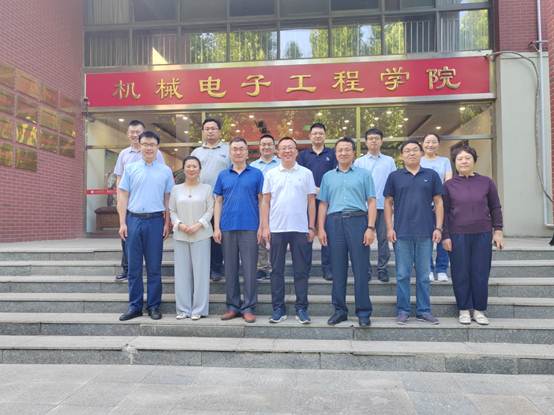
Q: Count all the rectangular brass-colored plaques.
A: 14